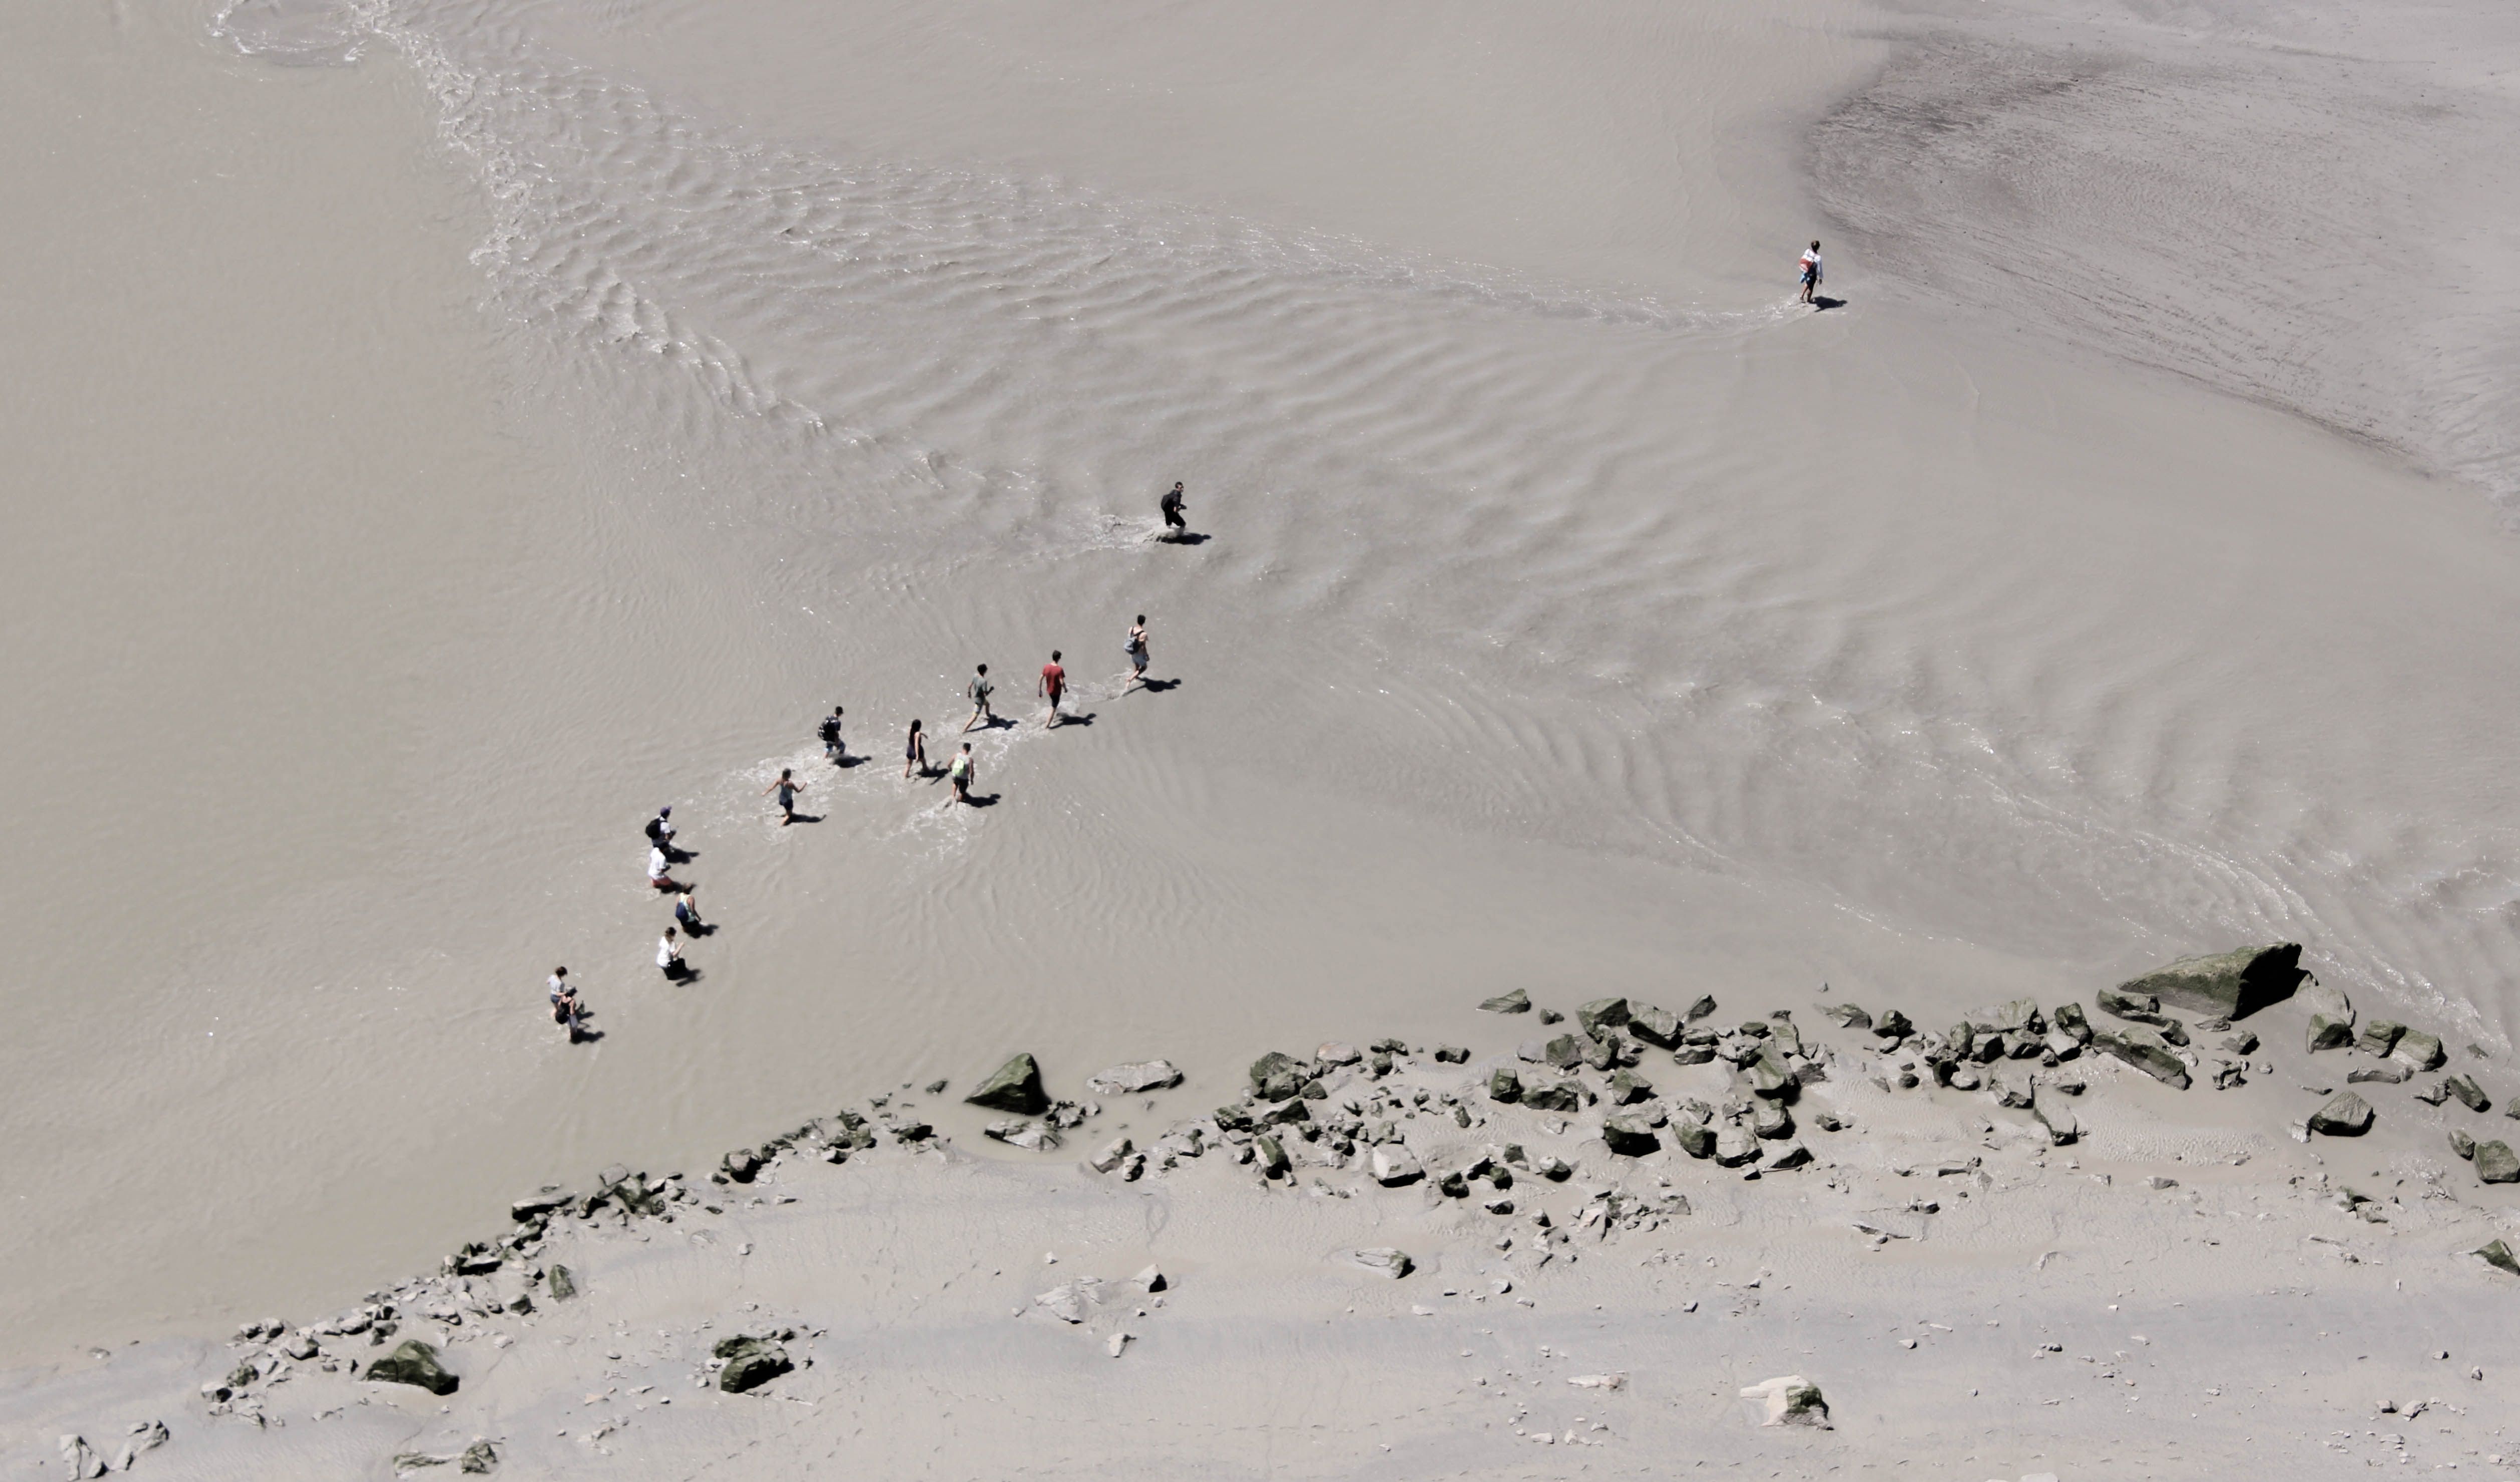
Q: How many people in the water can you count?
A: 15